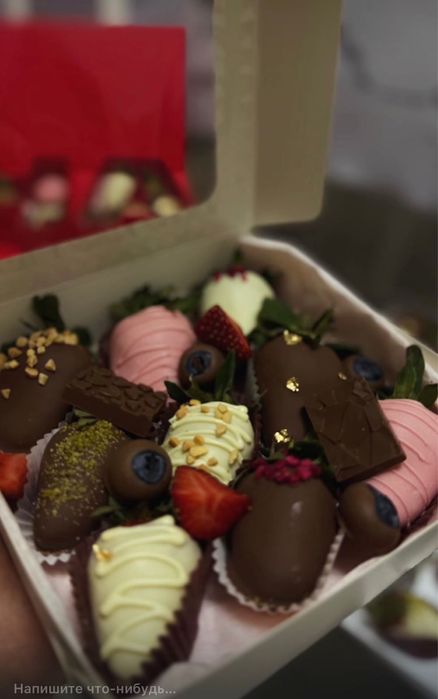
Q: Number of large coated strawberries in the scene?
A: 9